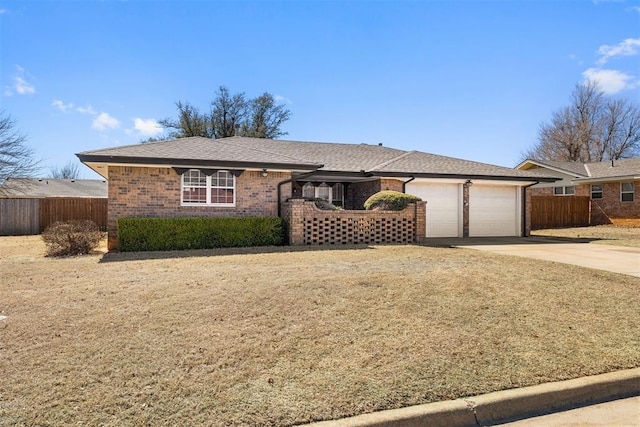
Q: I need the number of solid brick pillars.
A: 2